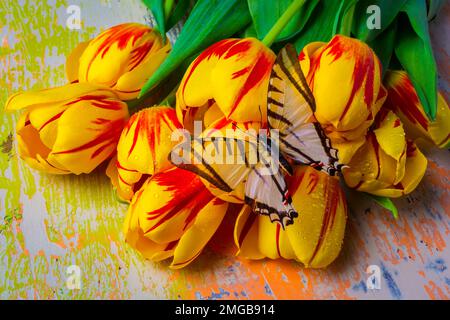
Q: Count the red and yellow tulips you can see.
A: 10